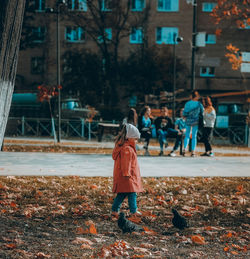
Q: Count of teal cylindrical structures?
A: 1